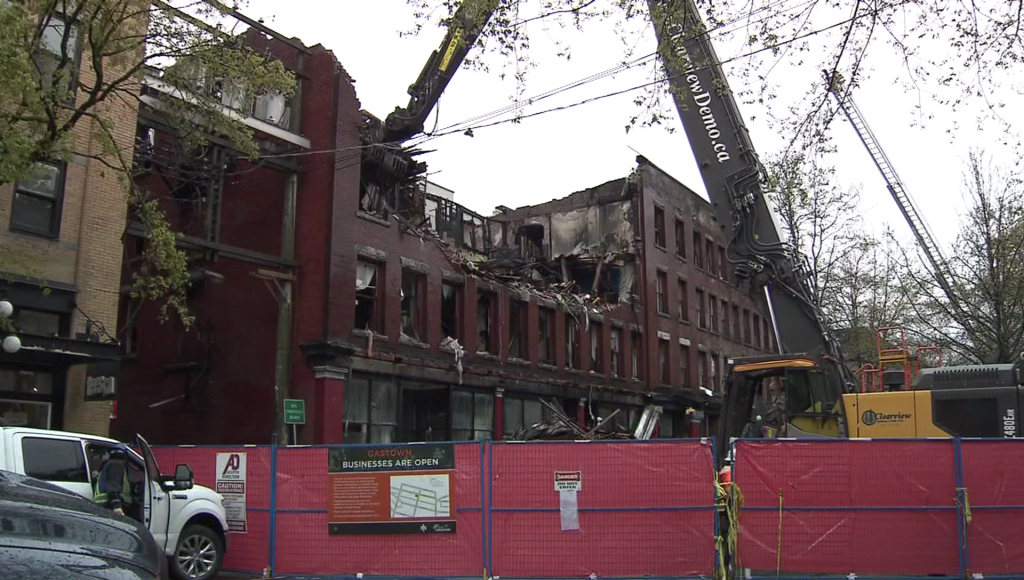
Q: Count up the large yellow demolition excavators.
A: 1